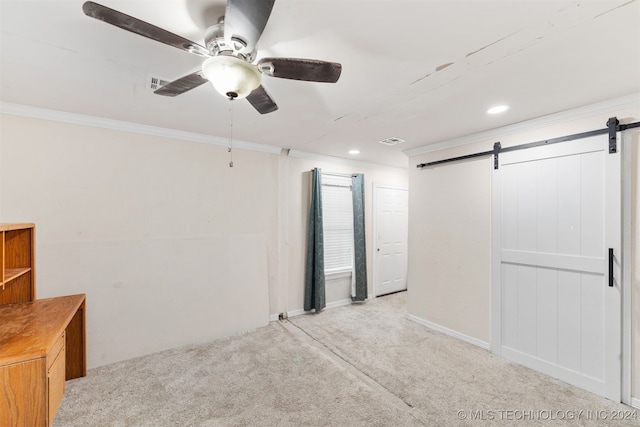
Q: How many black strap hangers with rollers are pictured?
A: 2